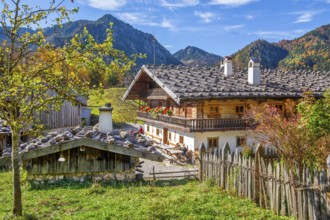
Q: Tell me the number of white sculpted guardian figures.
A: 0